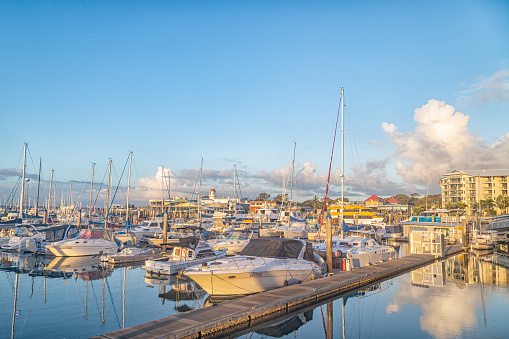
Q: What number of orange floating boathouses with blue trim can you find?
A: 0